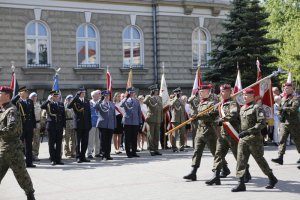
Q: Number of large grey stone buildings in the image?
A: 1